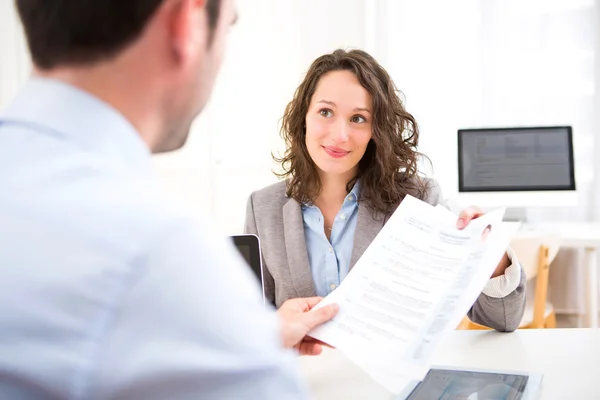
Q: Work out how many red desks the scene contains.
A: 0